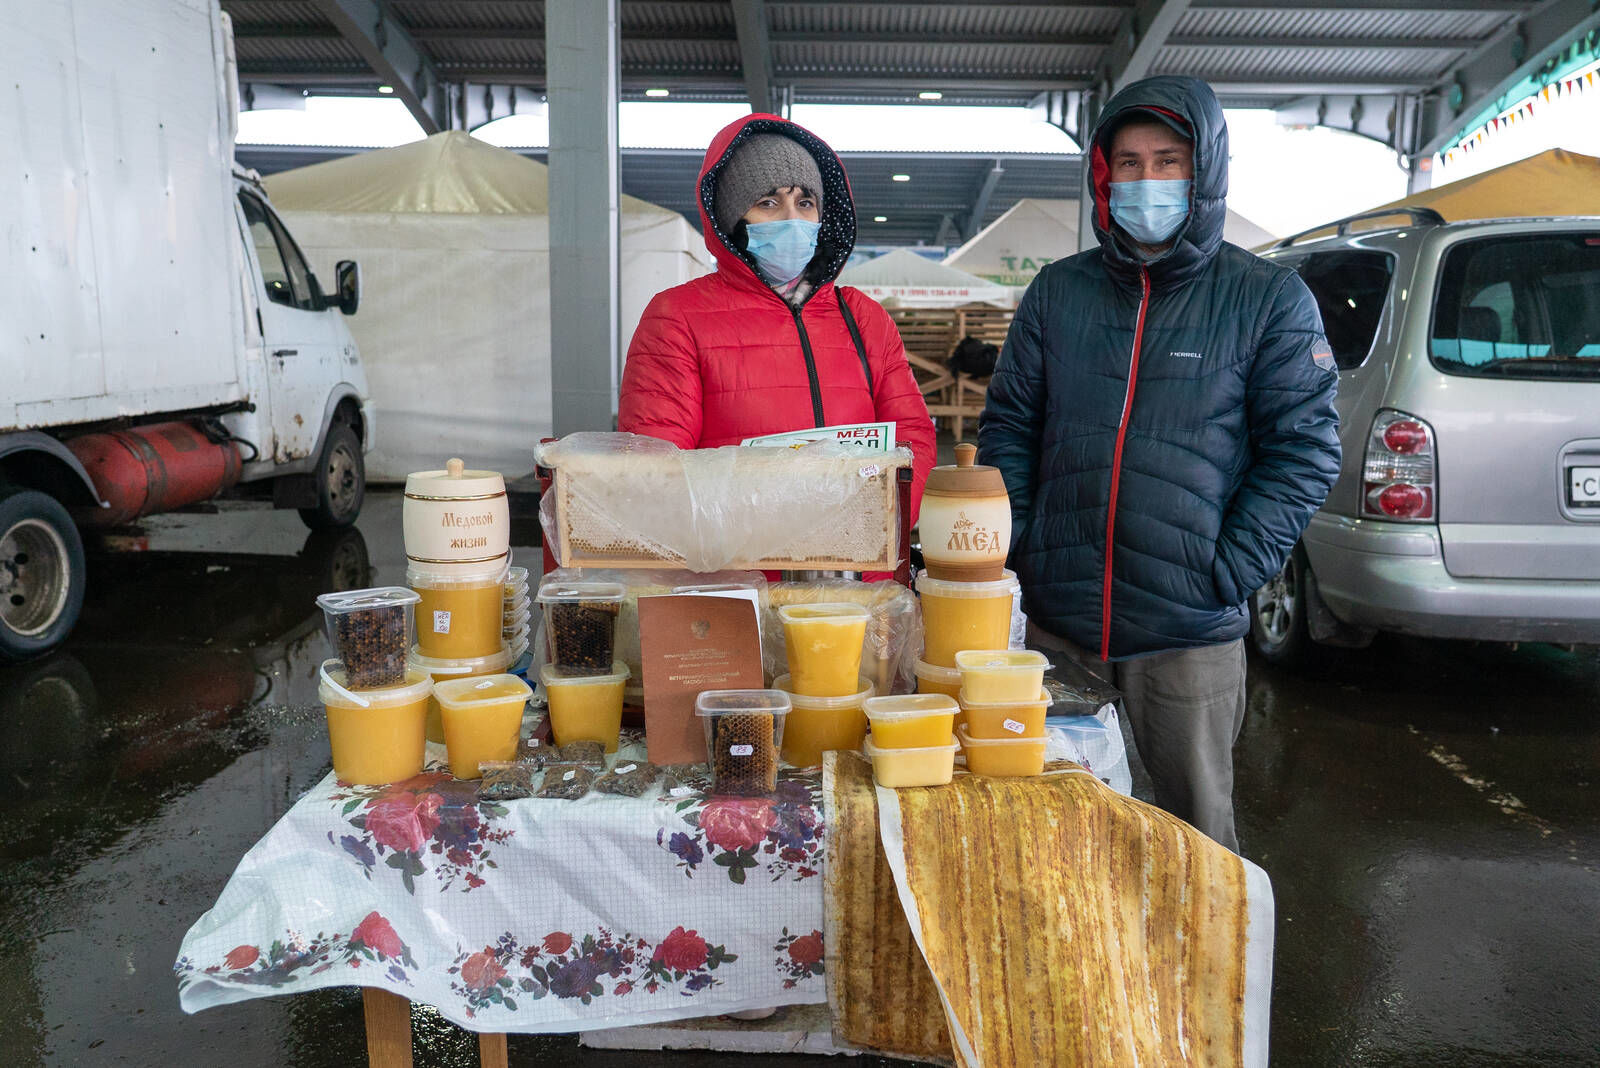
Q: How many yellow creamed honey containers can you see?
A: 14